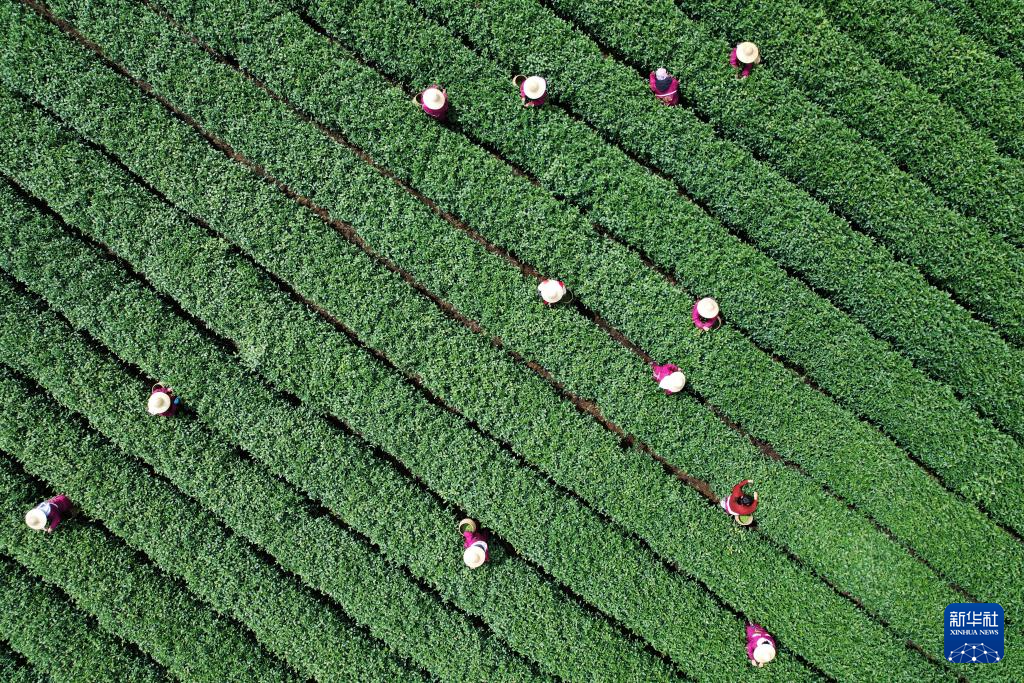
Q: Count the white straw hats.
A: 10